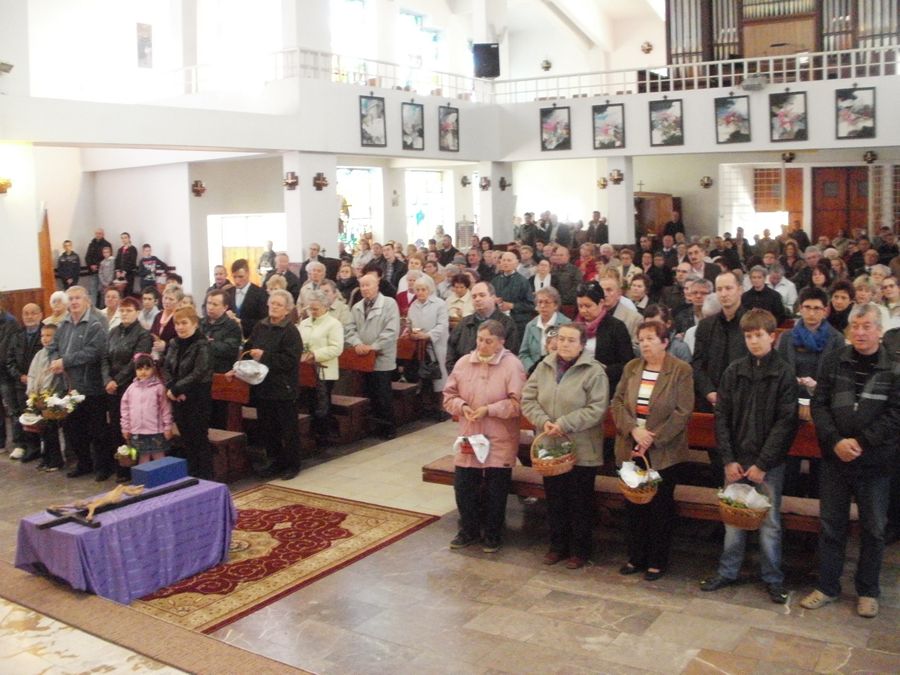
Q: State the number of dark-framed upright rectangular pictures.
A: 9